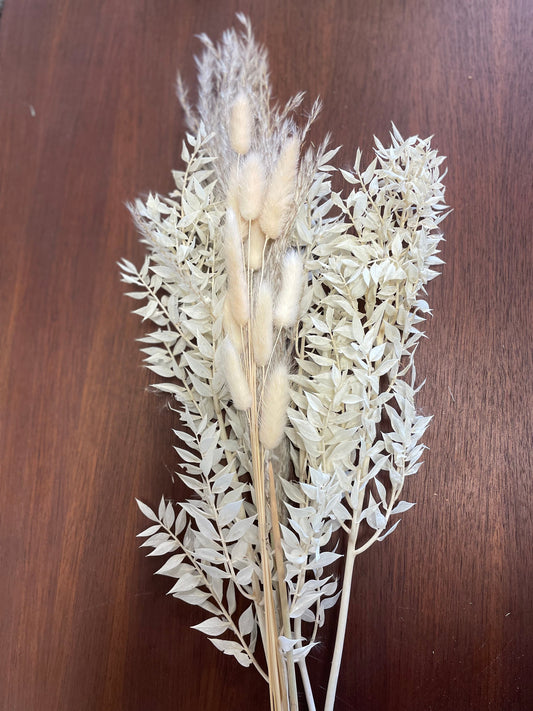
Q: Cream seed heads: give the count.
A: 11